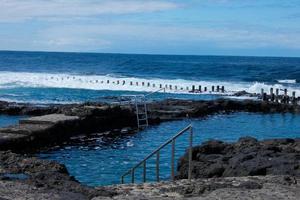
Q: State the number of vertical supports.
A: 6